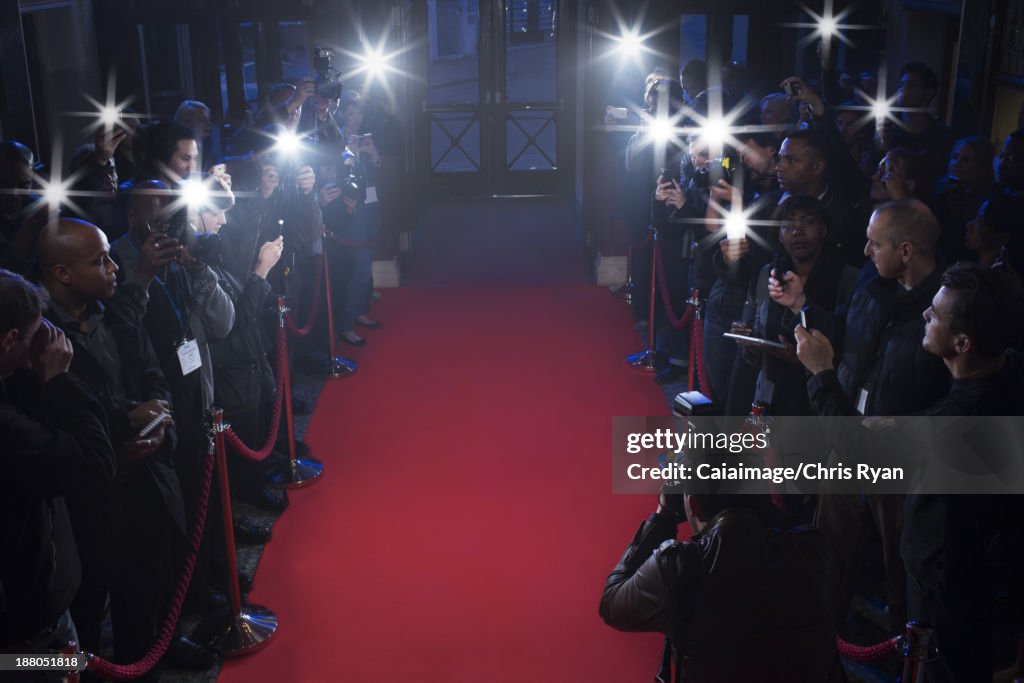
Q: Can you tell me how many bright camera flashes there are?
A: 11